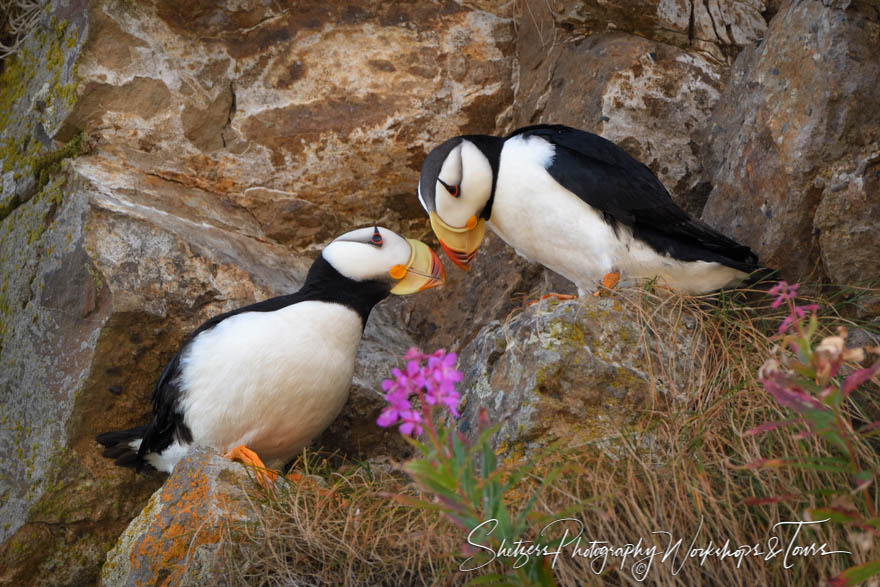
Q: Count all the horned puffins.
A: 2